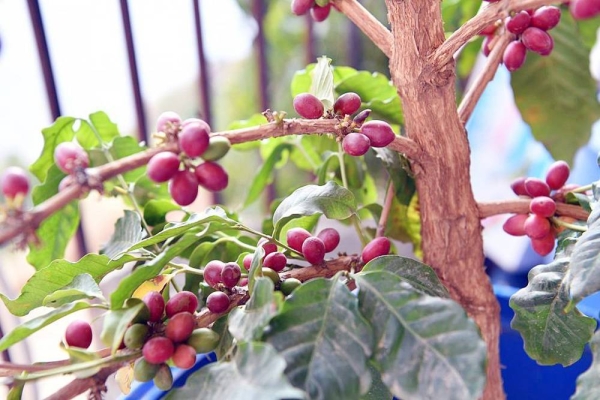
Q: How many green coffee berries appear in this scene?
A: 8